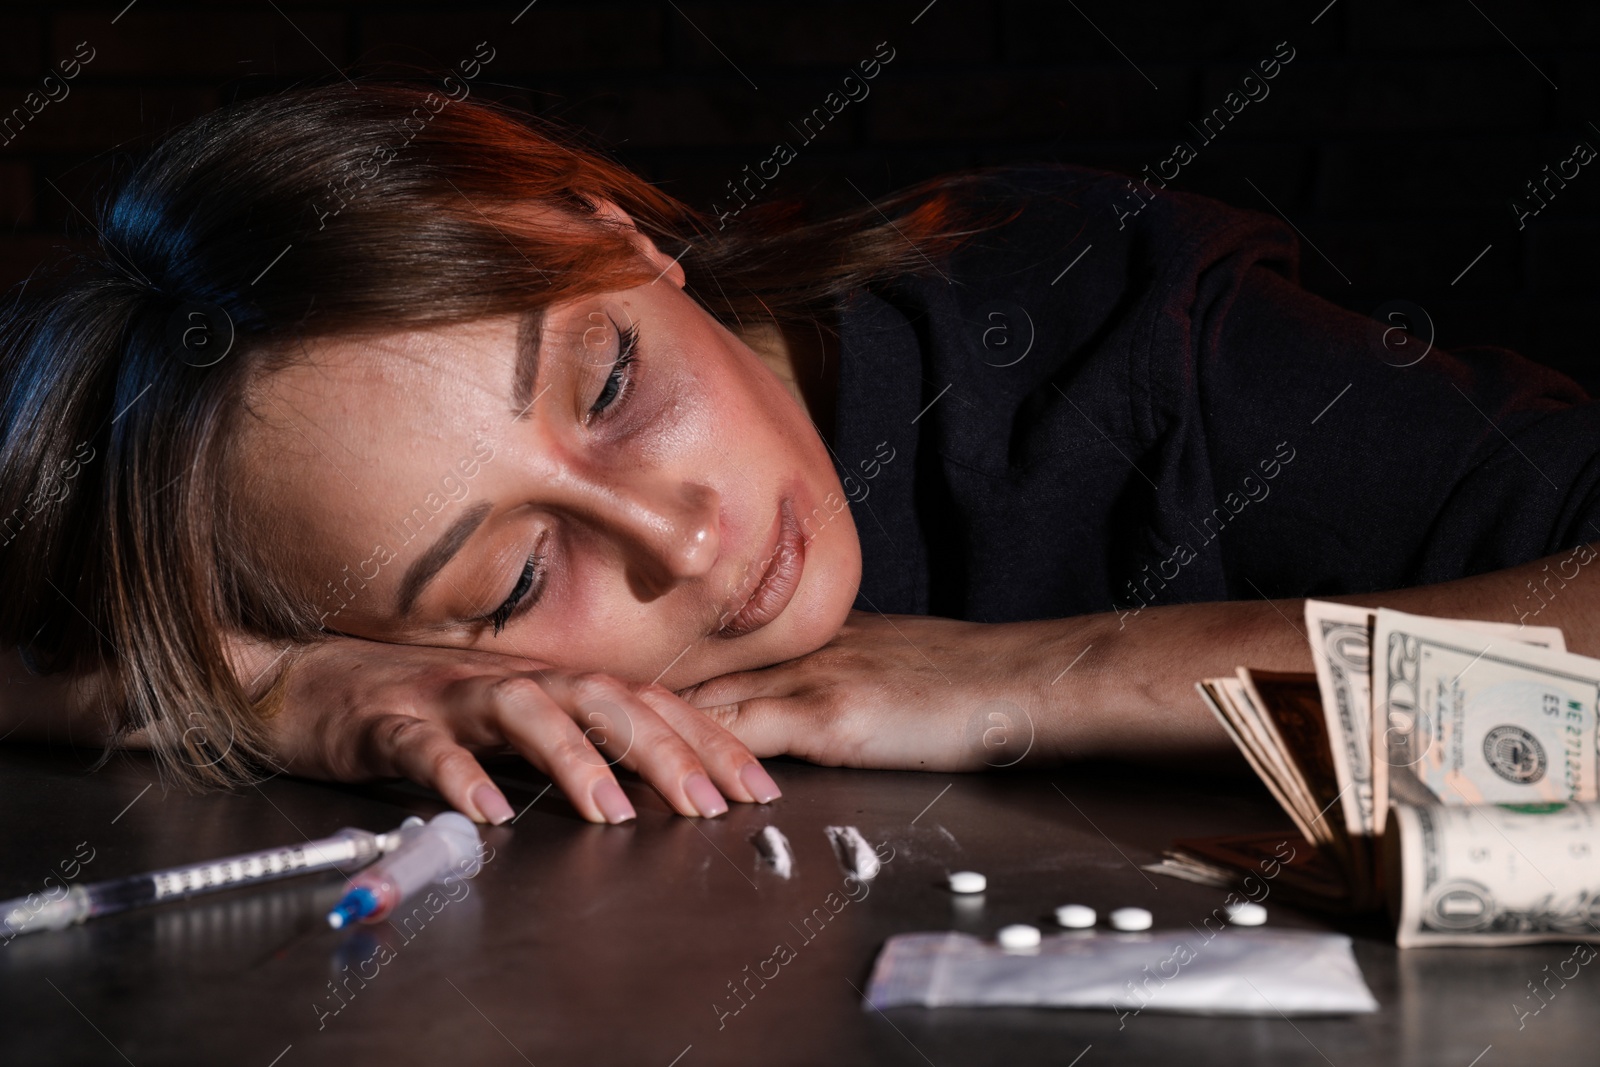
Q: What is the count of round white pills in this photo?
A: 5